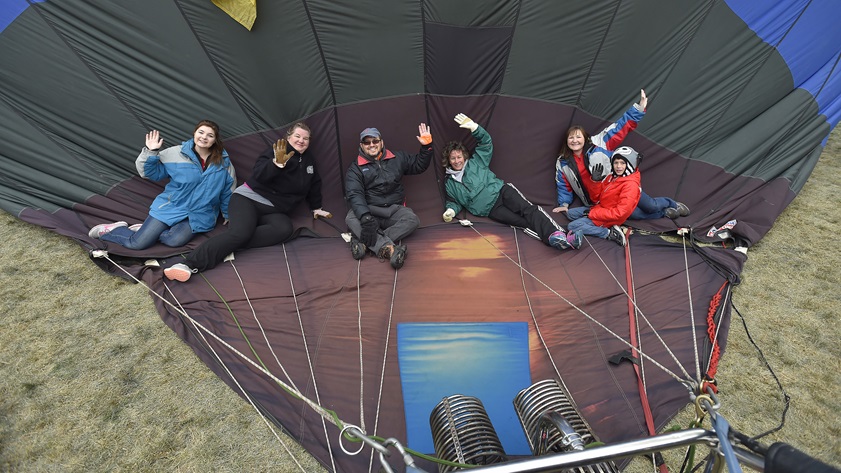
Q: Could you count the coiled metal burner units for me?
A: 2